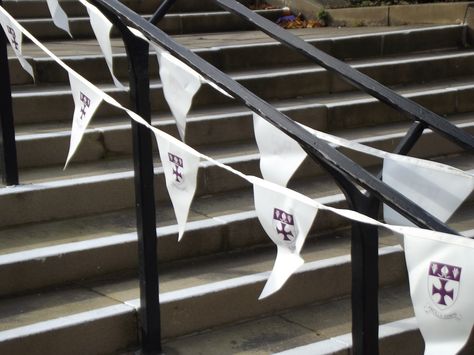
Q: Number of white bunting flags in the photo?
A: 10